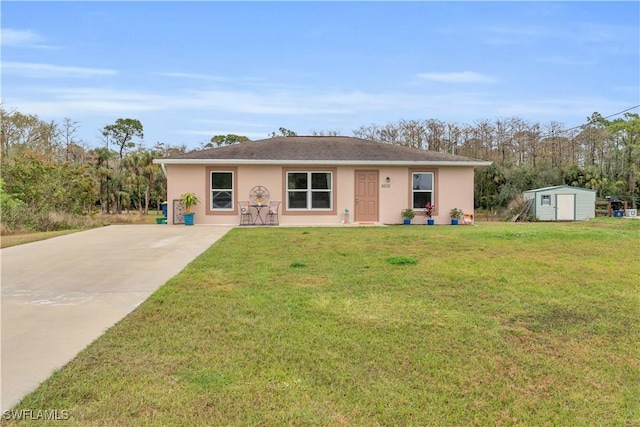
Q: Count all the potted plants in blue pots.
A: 4